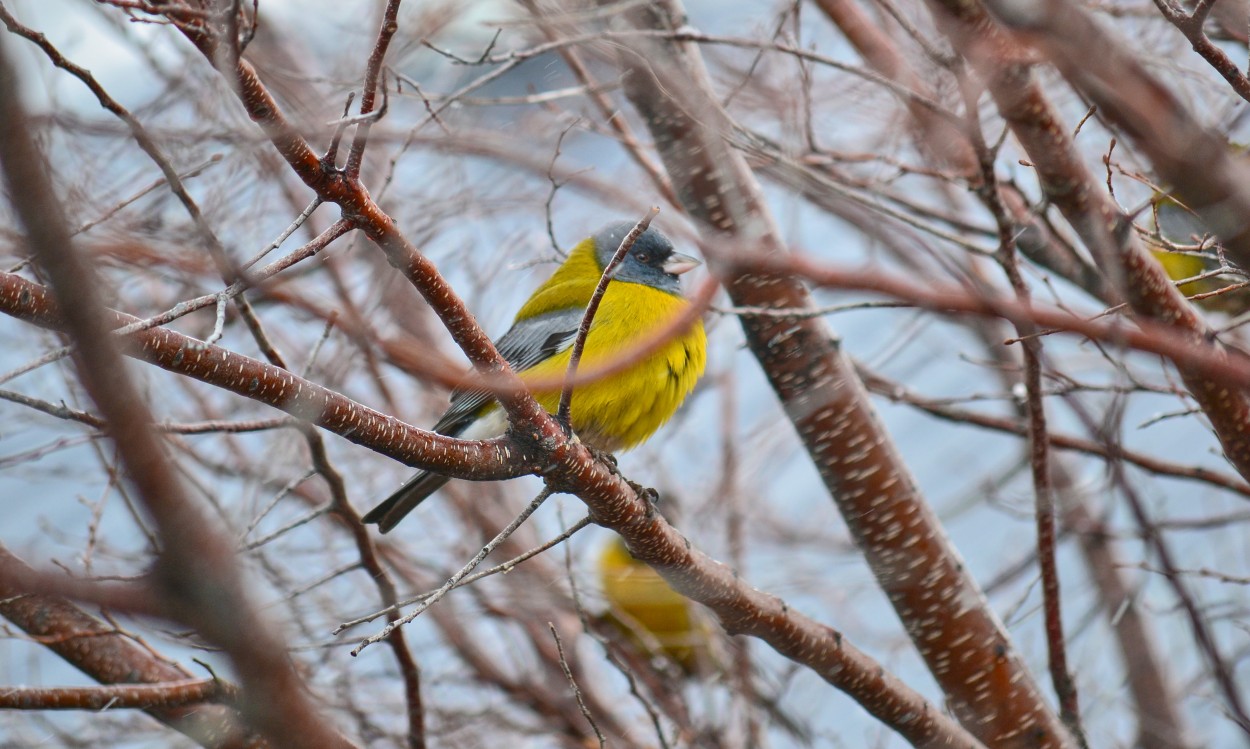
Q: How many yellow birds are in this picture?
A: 3